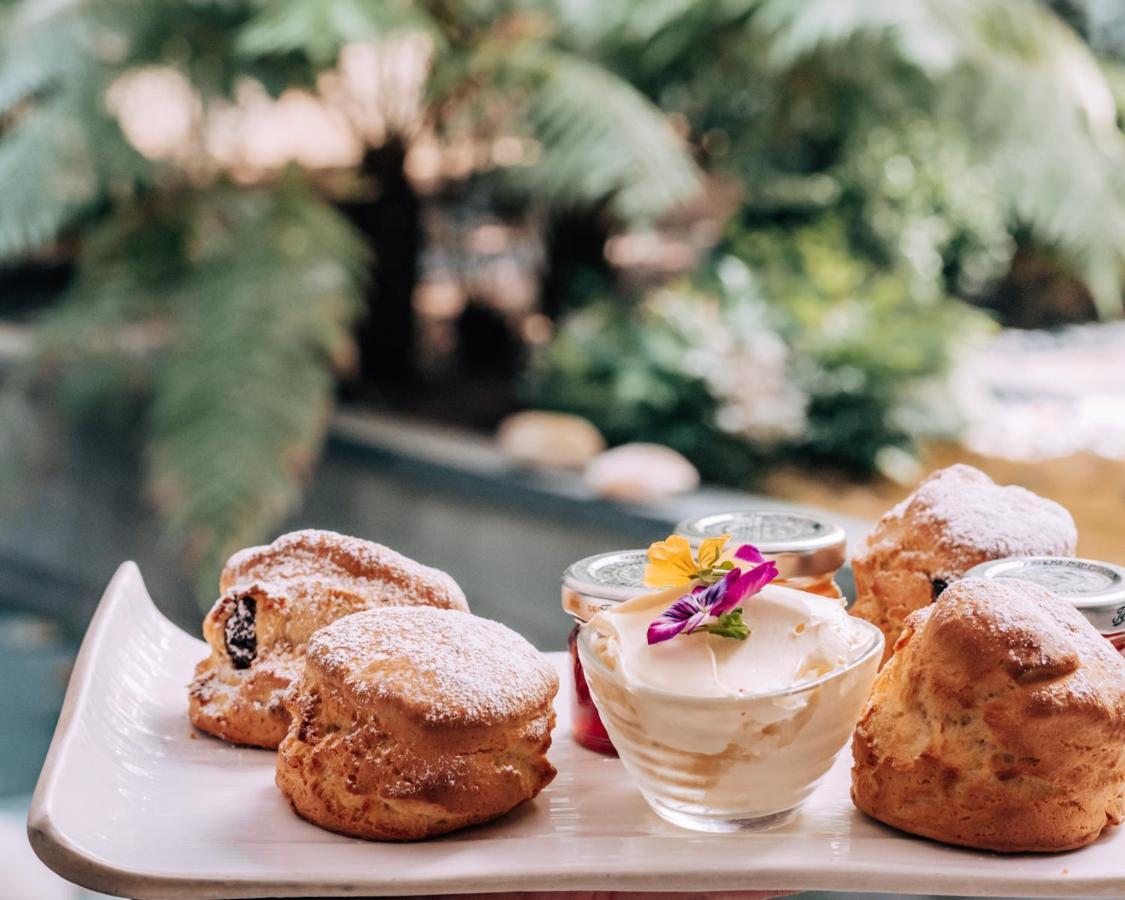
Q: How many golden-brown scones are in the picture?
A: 4